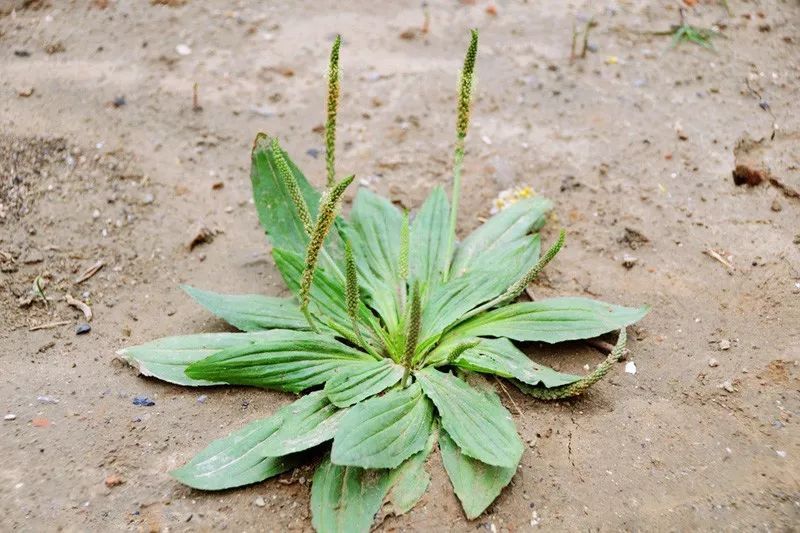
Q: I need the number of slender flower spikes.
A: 10